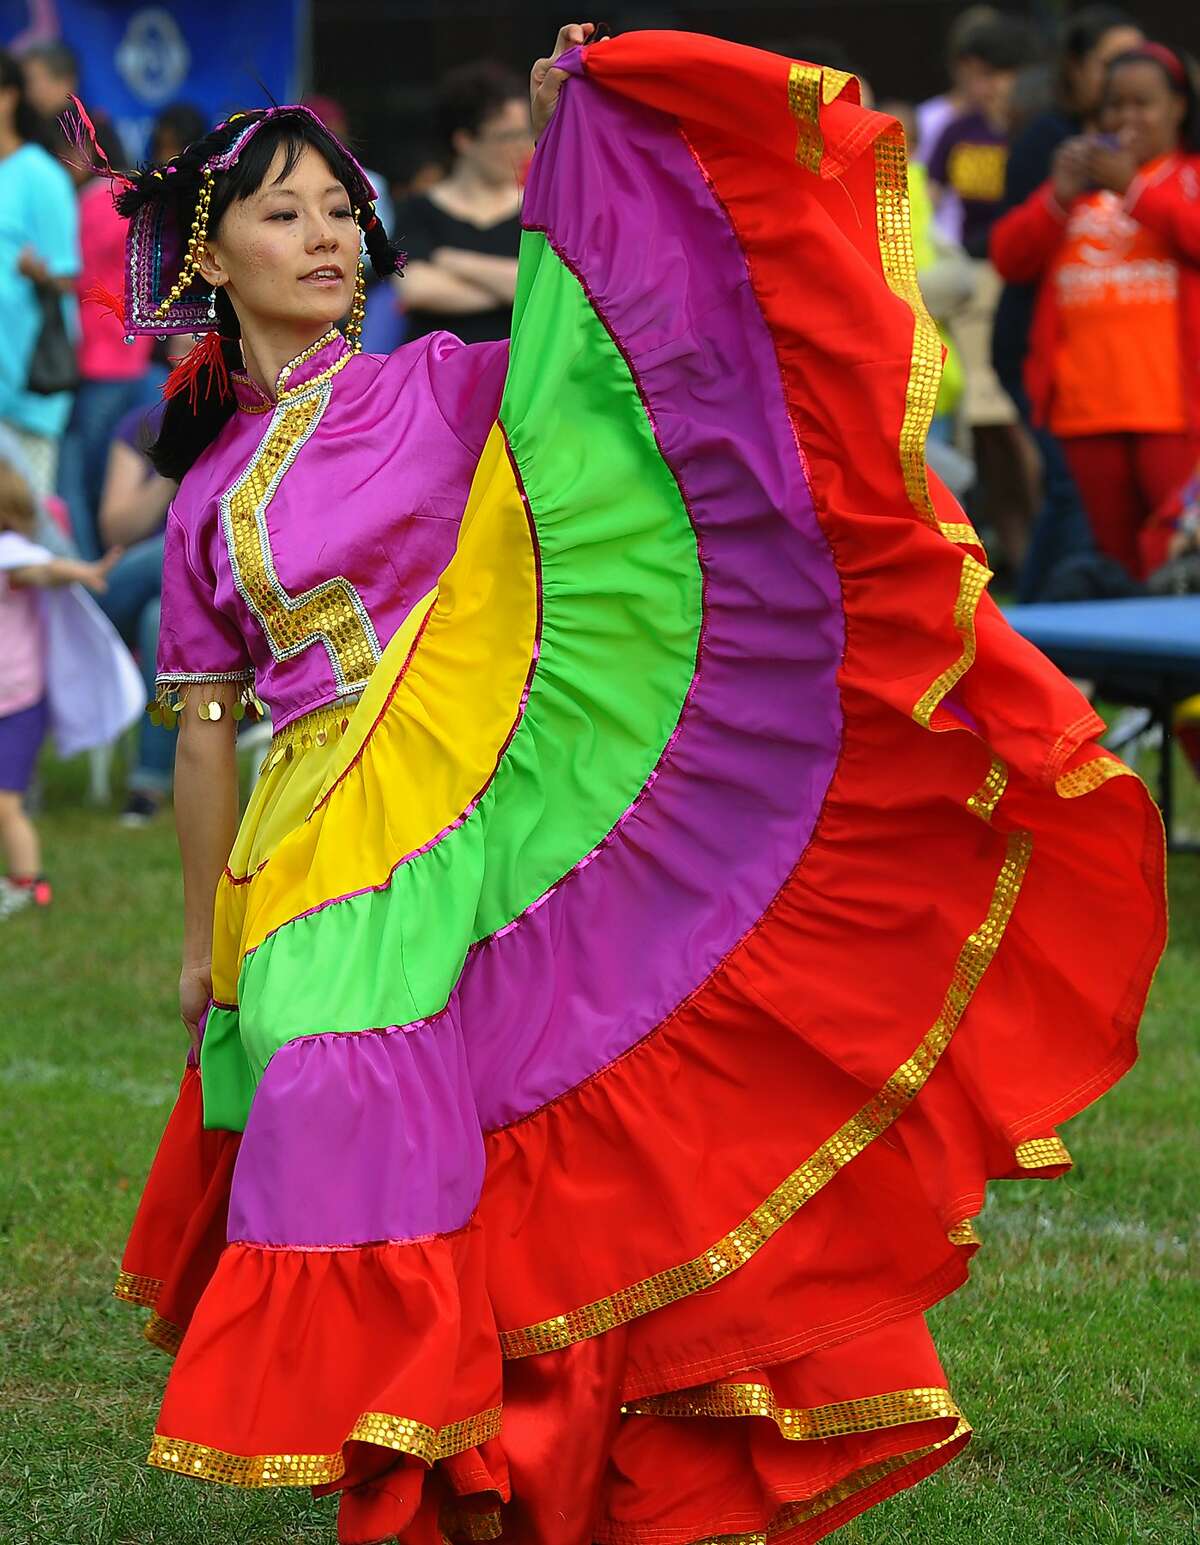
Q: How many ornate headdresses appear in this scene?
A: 1